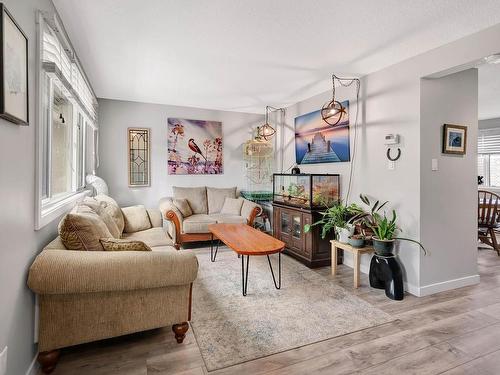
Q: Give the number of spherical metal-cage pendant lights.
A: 2